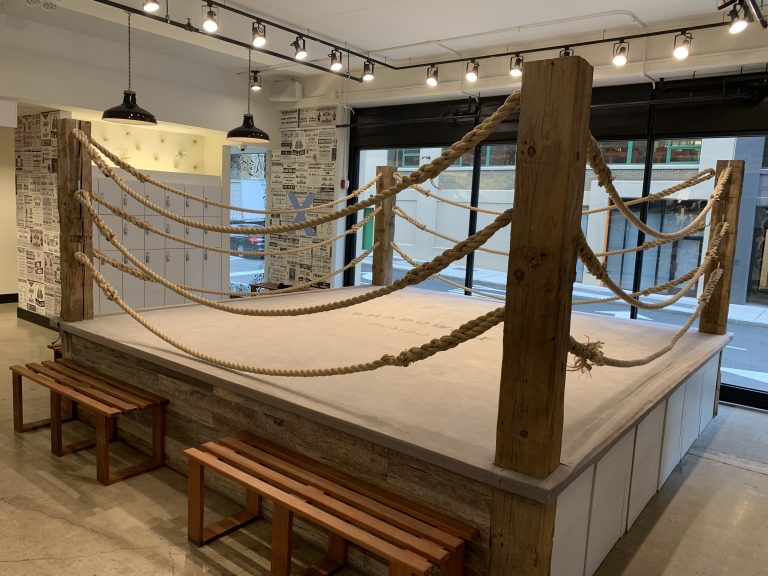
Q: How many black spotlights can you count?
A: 14